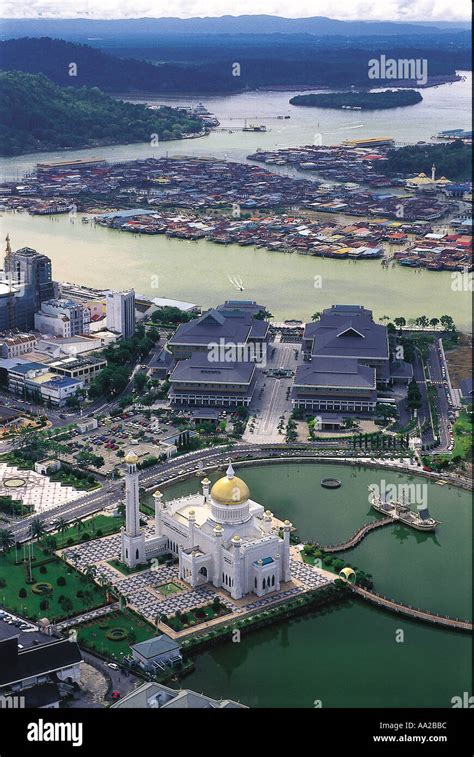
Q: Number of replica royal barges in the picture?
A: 1